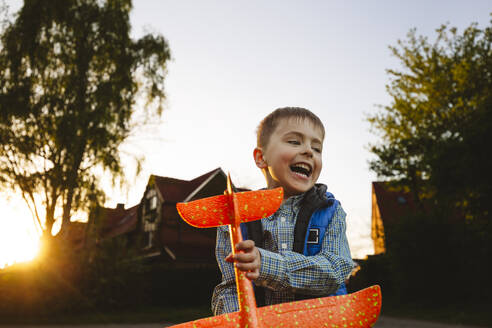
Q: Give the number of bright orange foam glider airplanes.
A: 1